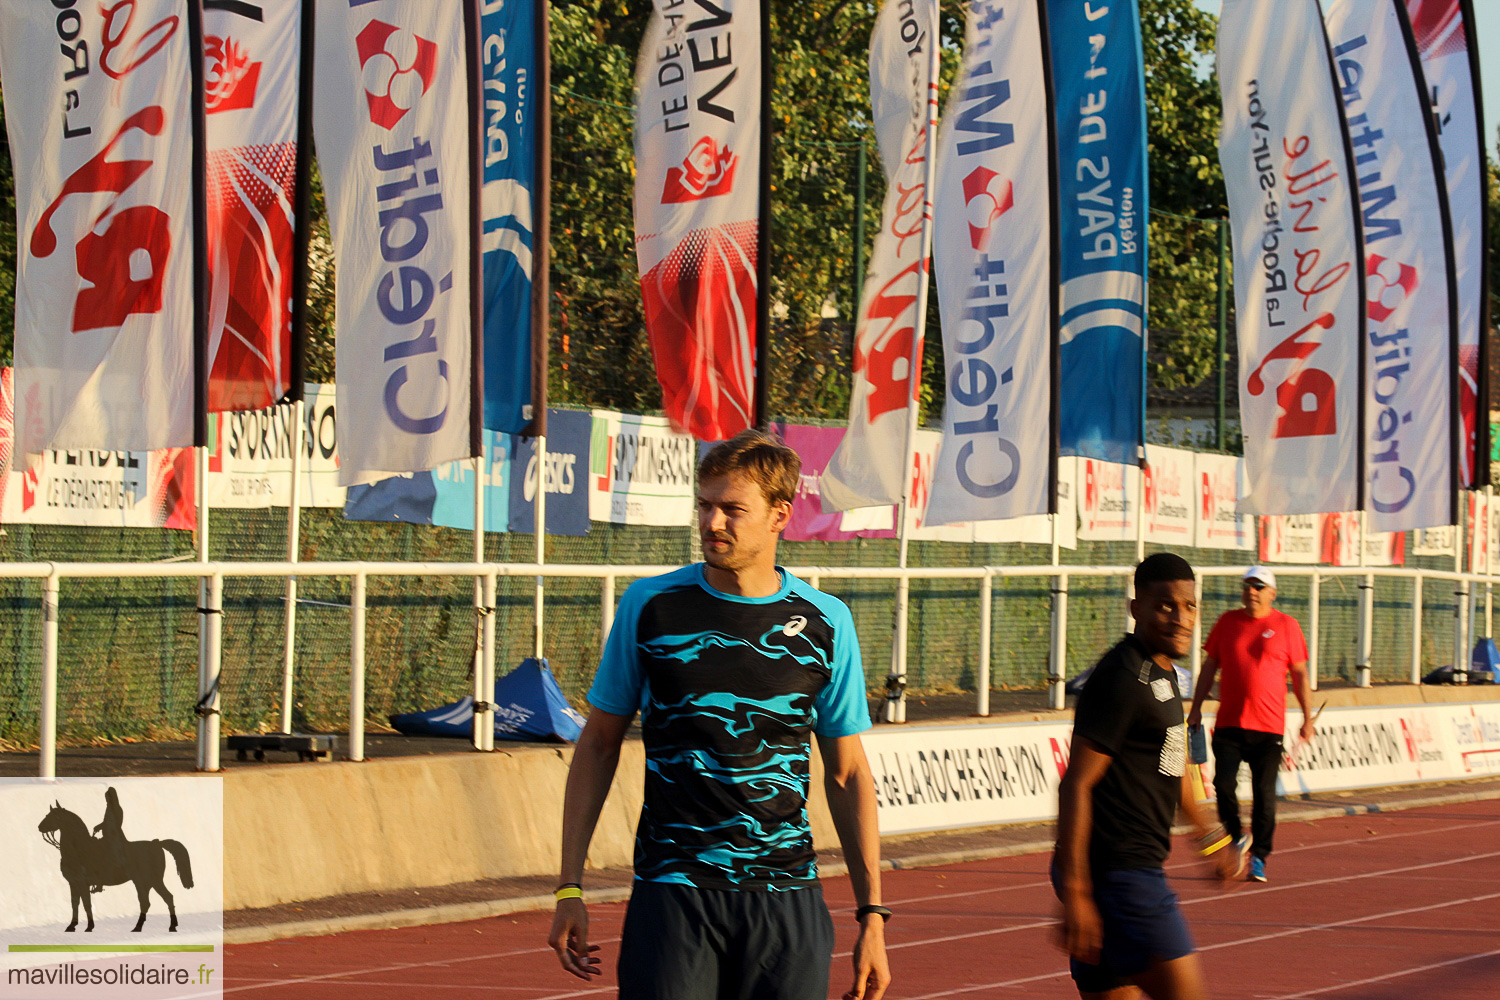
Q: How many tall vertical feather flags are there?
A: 11